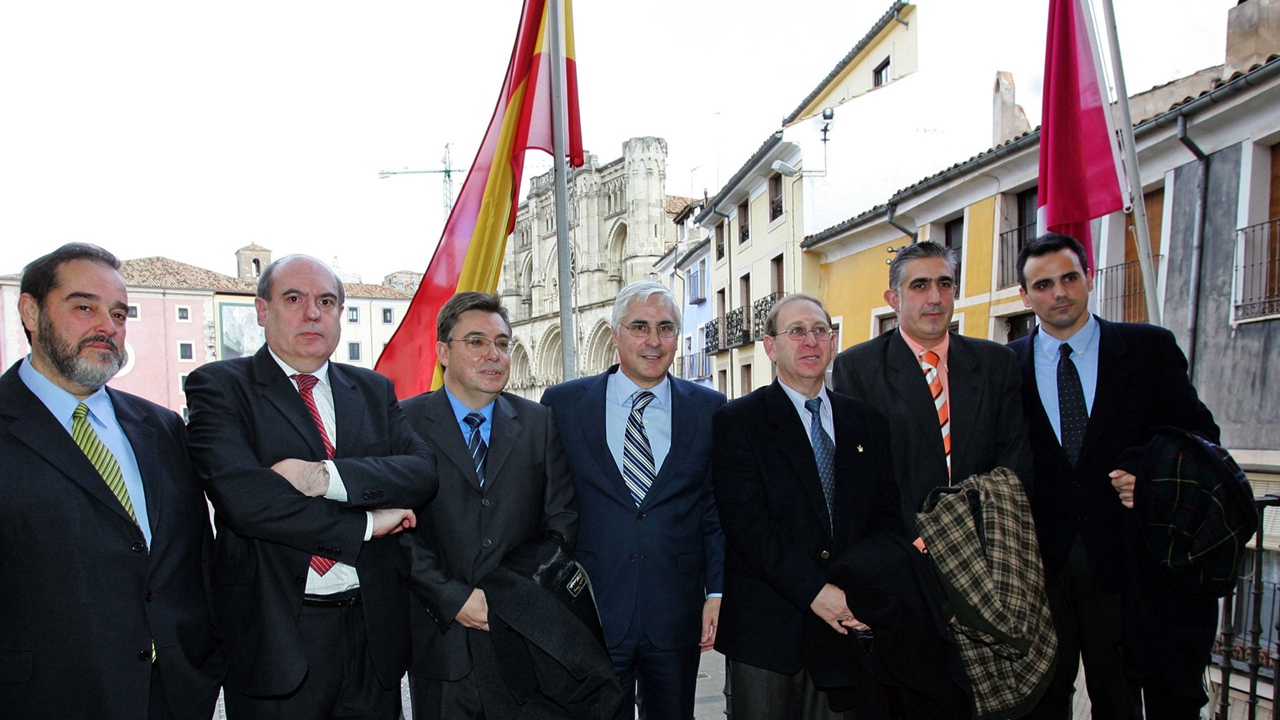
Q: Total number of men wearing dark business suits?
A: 7